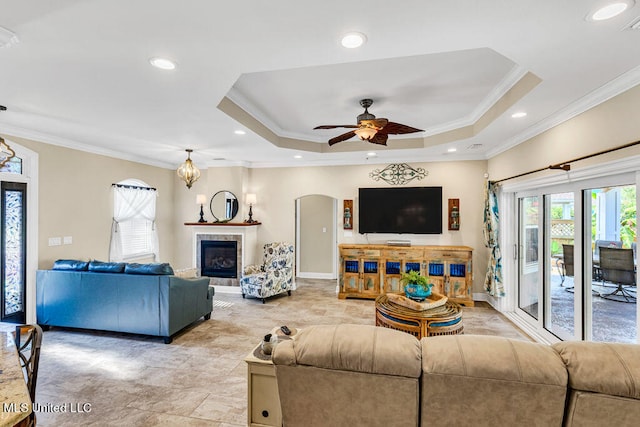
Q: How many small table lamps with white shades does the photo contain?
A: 2